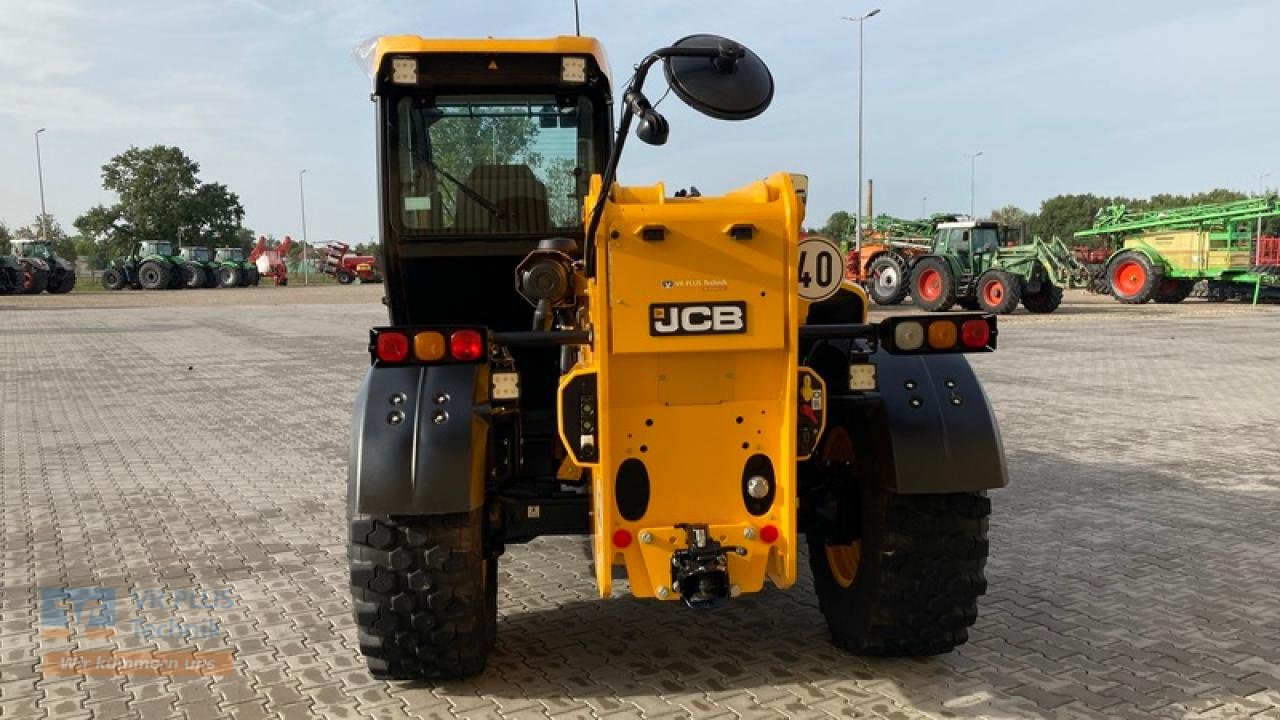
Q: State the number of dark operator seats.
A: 1